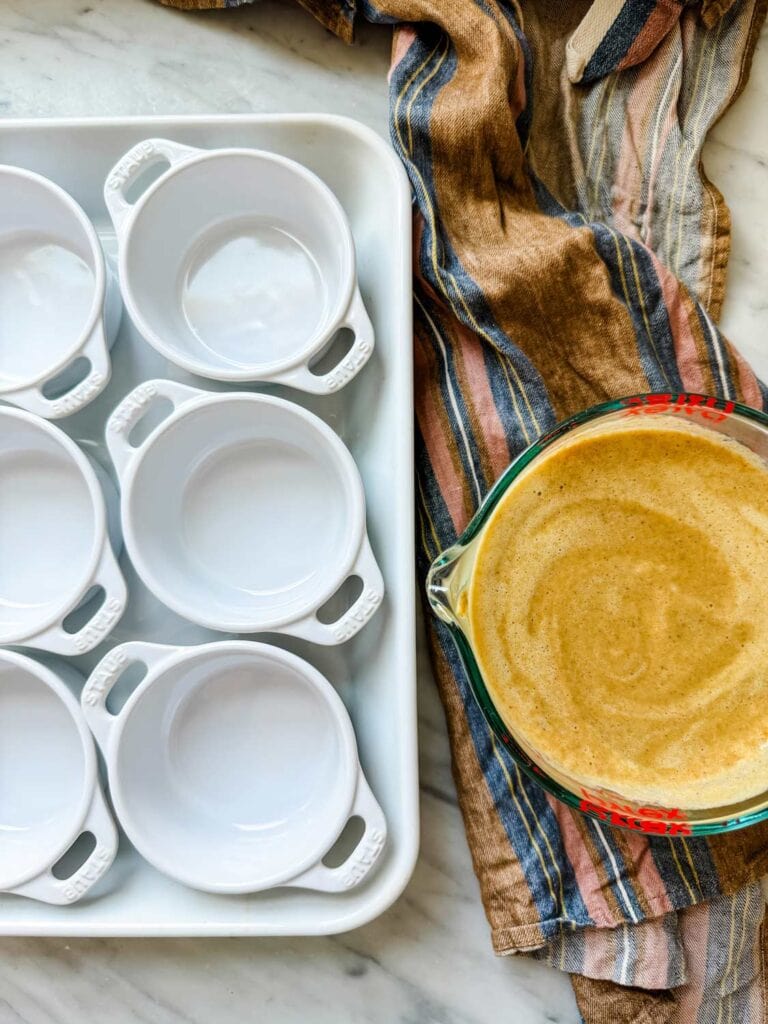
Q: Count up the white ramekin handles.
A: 9